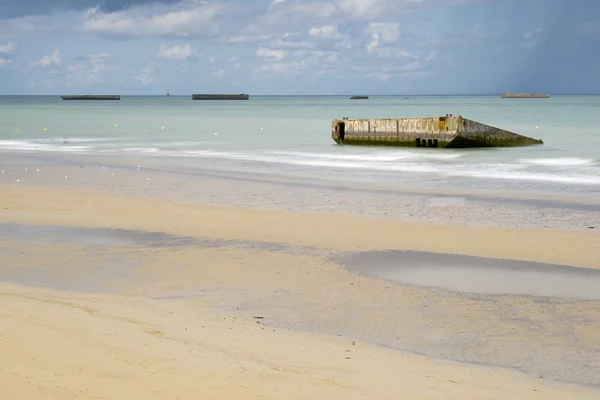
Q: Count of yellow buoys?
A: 8